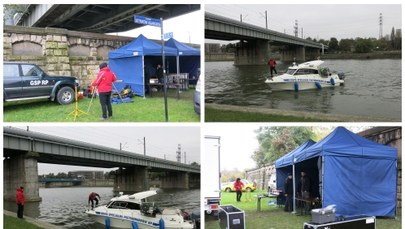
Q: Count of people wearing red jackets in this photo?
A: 5